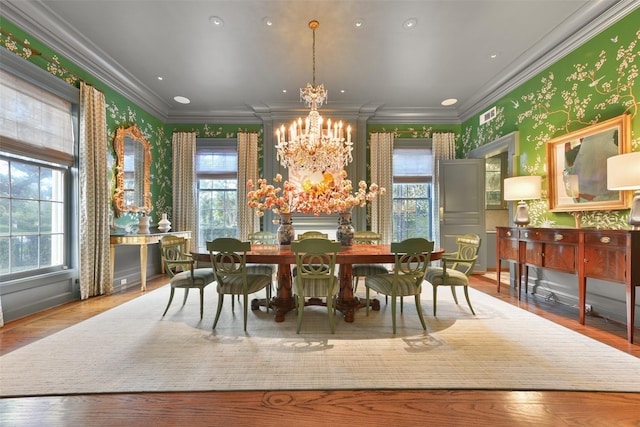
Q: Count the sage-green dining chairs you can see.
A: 8